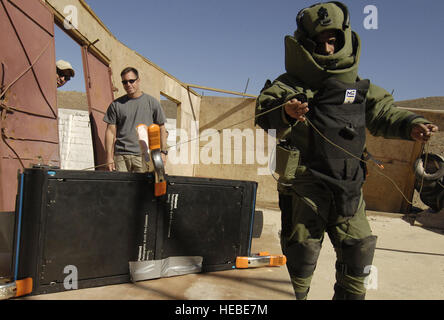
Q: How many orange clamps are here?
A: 3